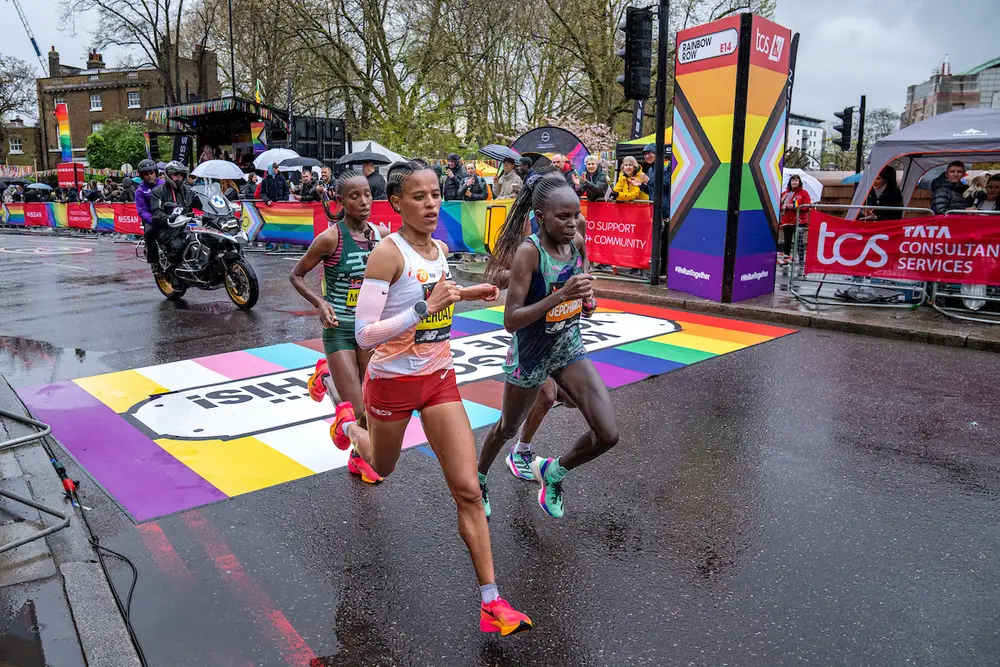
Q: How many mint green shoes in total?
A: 3